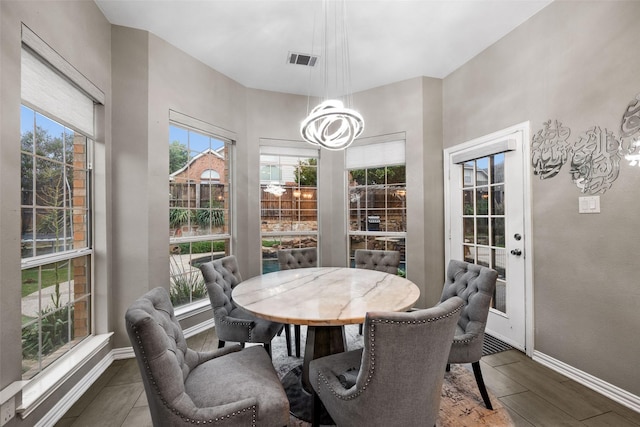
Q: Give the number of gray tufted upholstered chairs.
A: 6